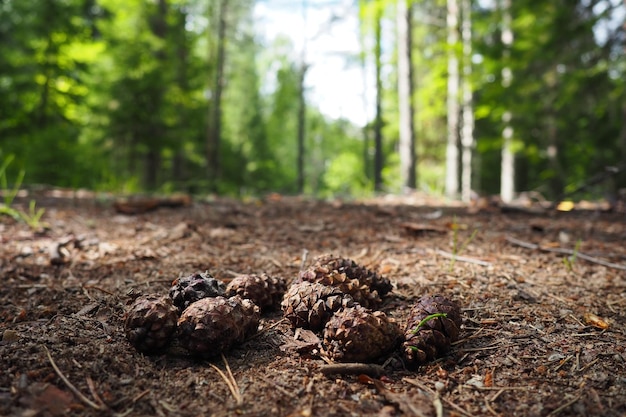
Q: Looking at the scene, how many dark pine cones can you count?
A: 8